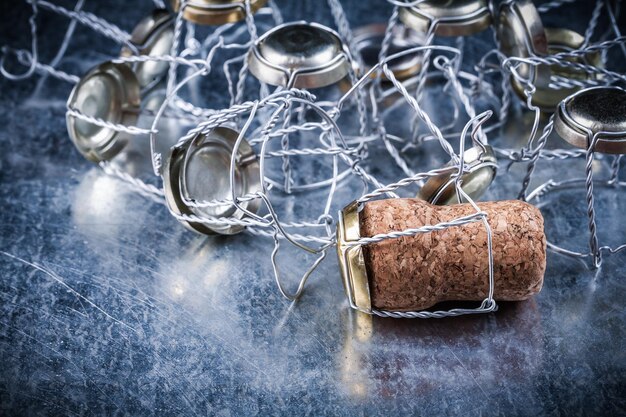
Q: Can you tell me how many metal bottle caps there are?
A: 12